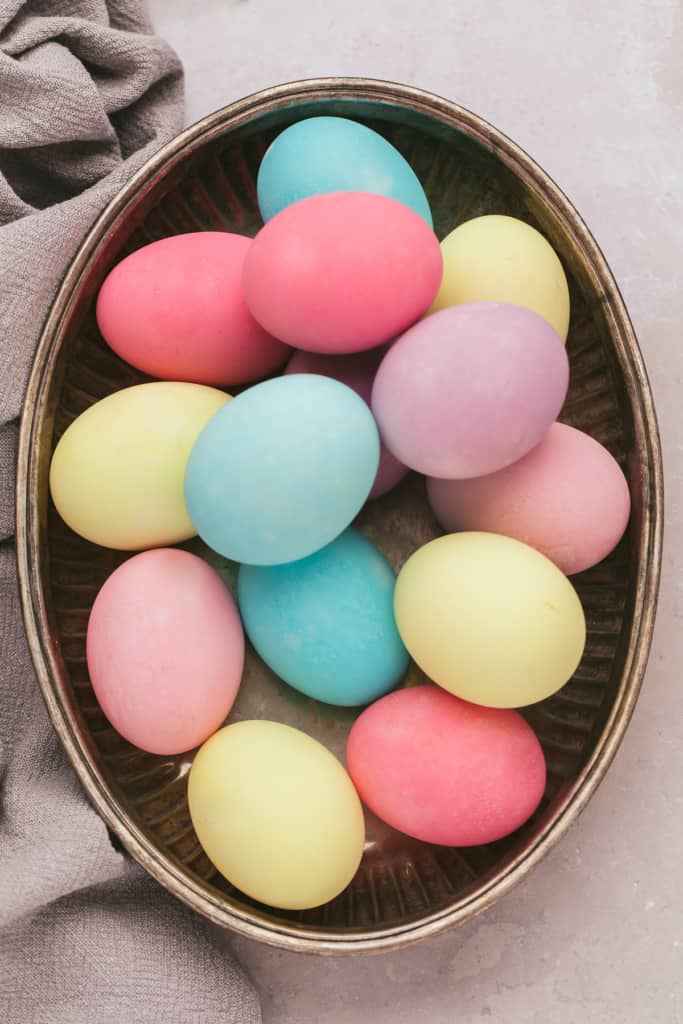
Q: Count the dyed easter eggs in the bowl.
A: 14